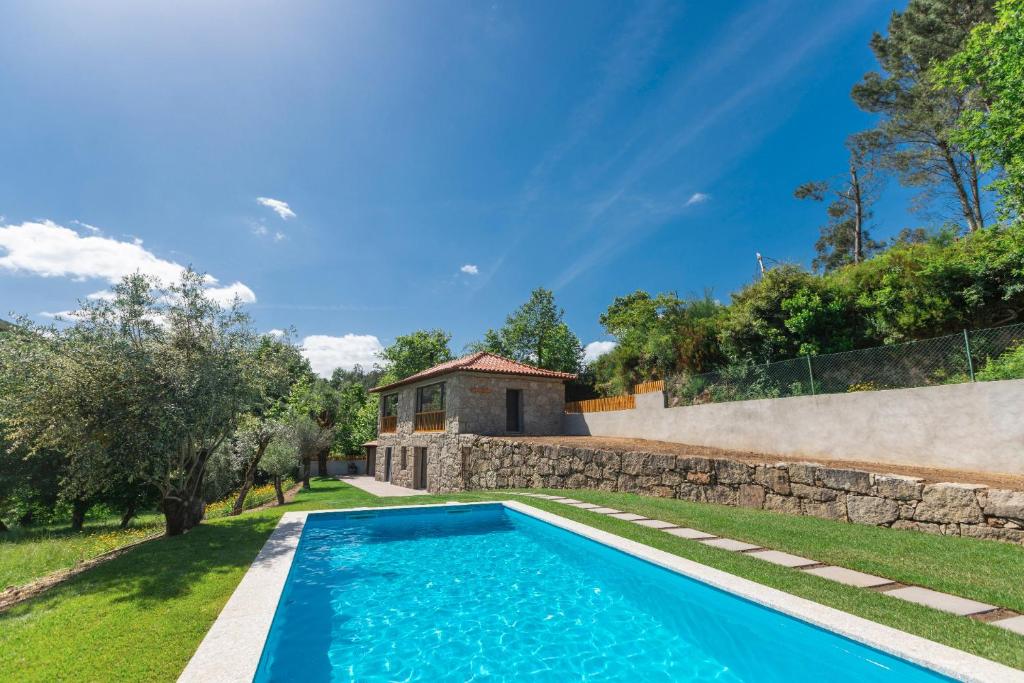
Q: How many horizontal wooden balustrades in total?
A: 2